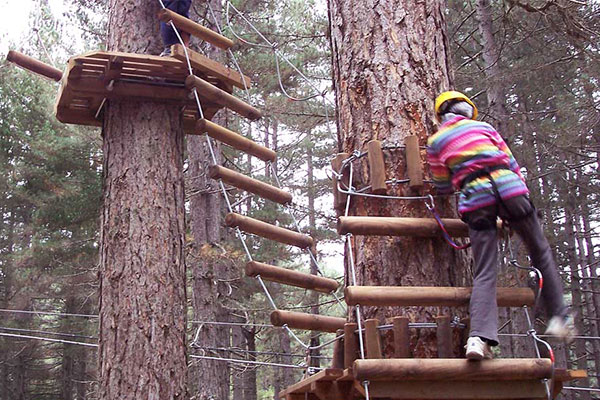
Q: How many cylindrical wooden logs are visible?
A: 11